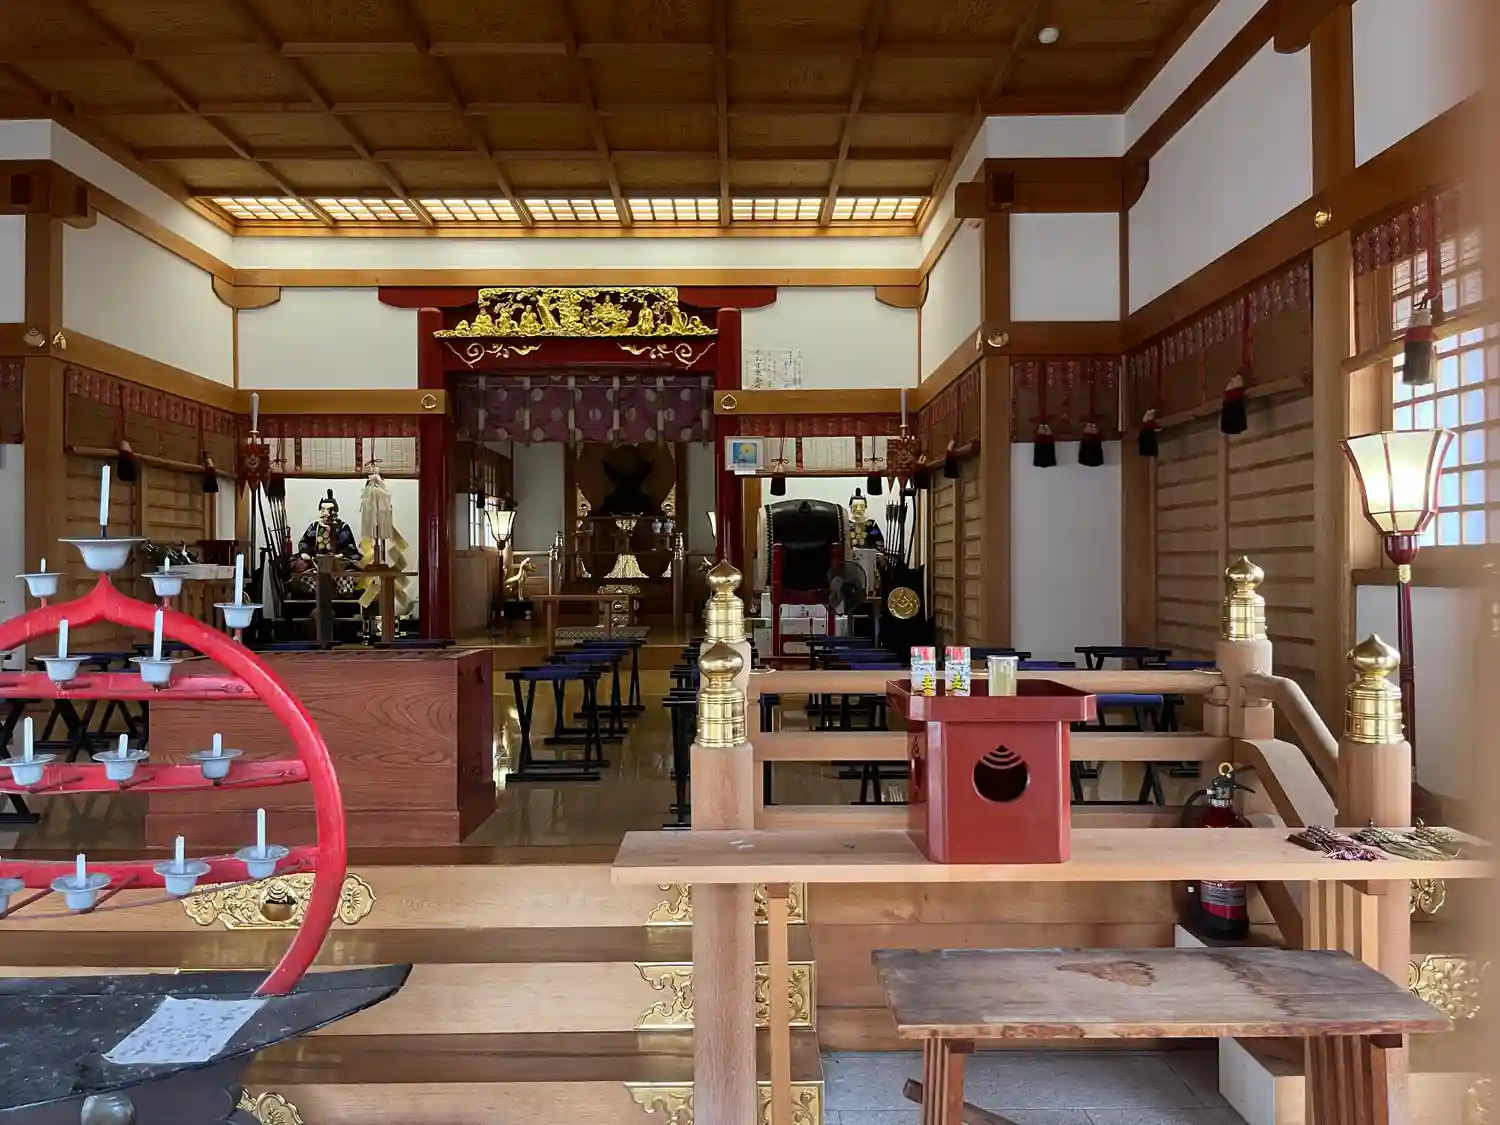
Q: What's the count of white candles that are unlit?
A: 12